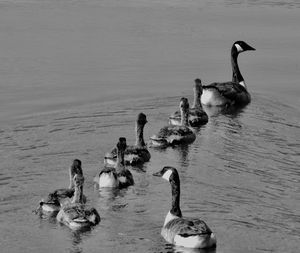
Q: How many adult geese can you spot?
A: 2